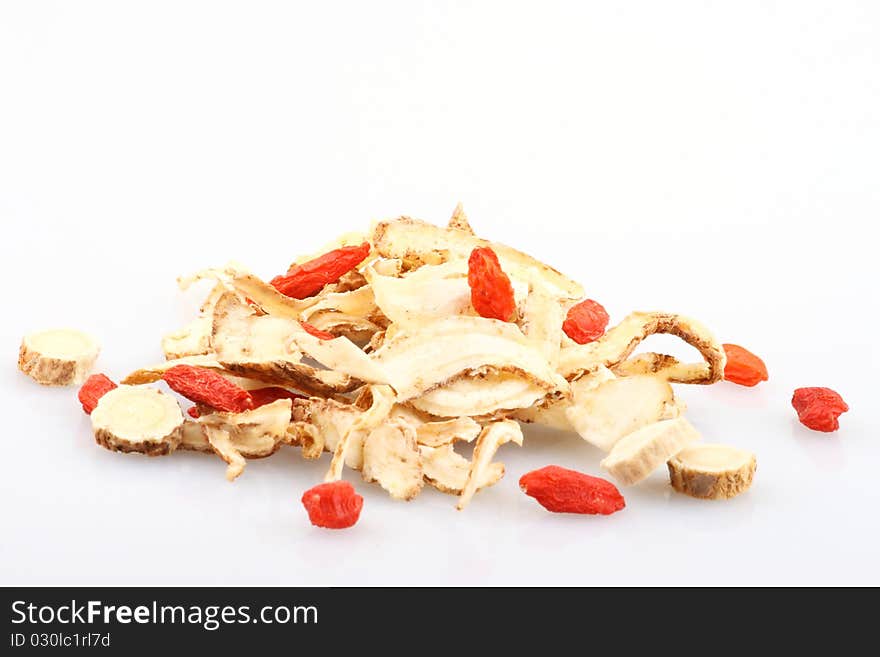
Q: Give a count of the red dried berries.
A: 11